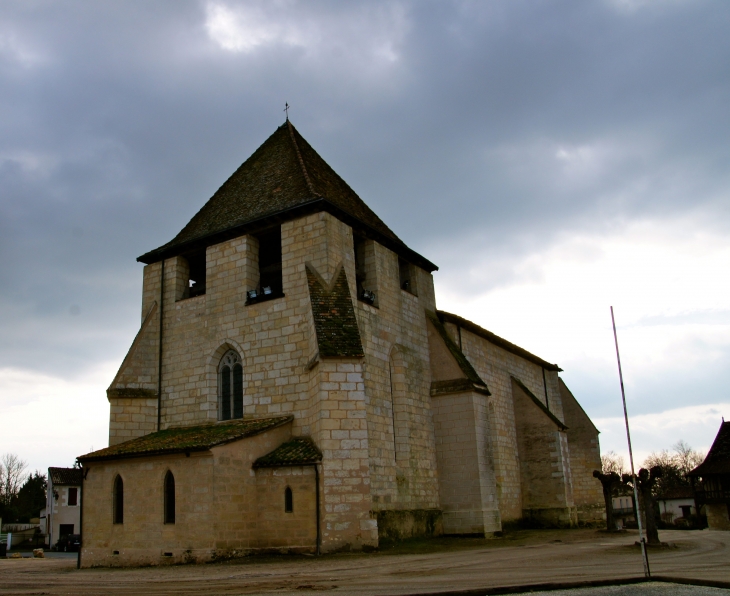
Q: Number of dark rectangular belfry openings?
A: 4